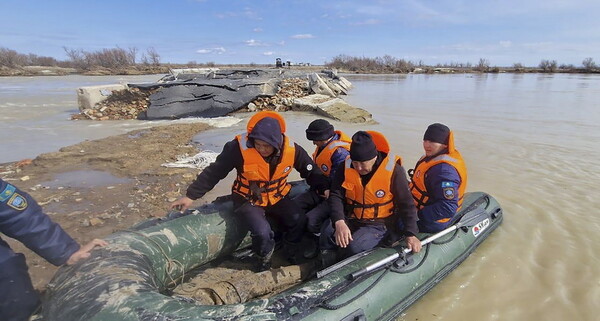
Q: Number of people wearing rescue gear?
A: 4